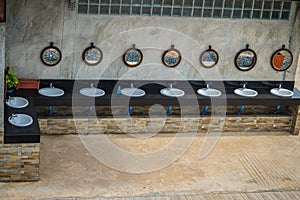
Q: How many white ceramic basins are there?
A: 9